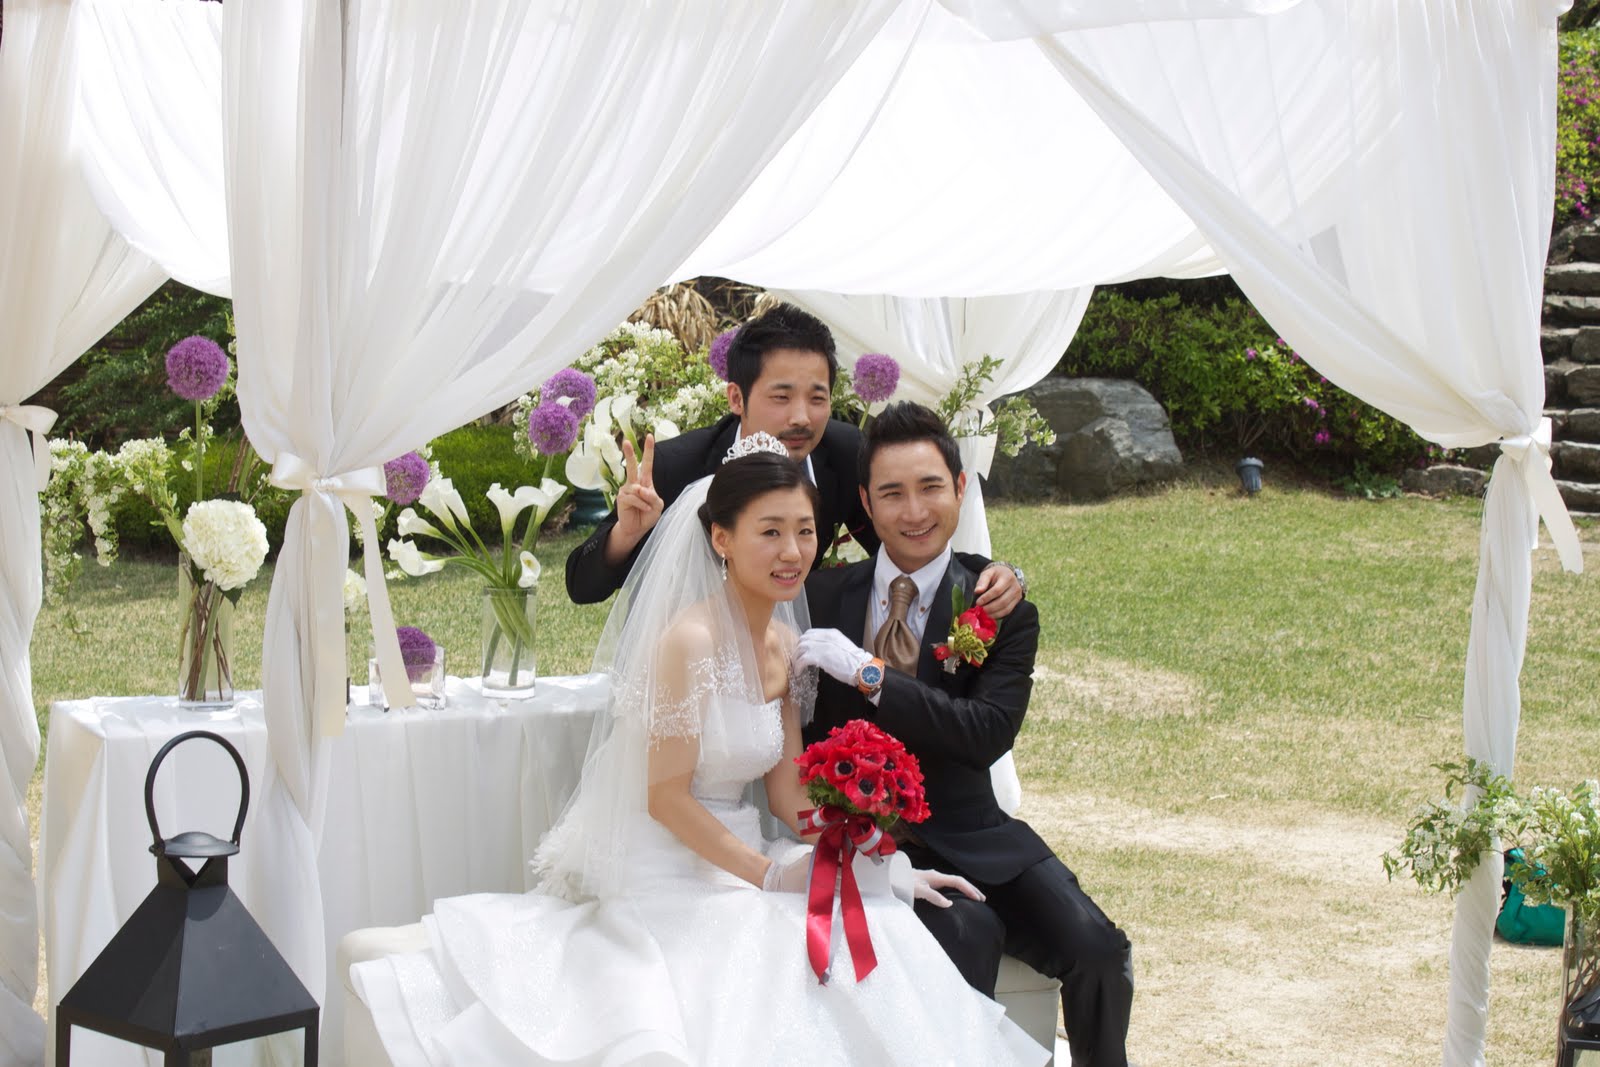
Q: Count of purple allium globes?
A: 7